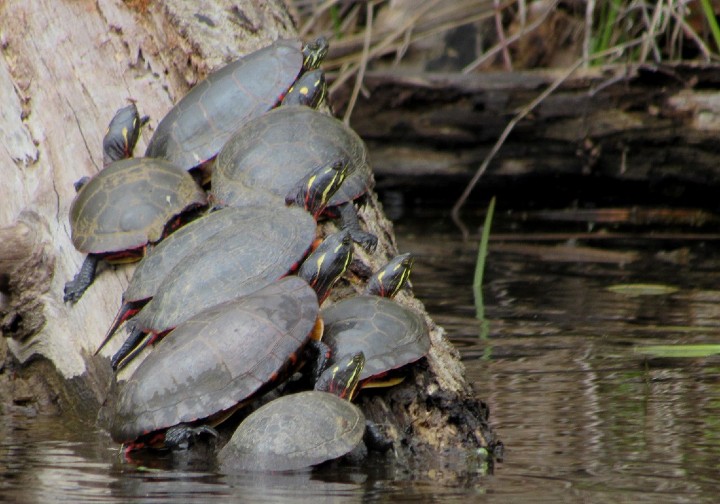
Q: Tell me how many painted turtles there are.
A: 8